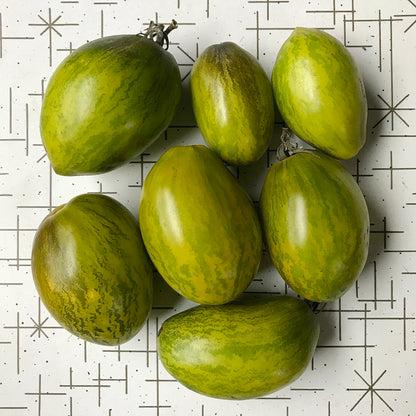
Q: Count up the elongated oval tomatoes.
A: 7